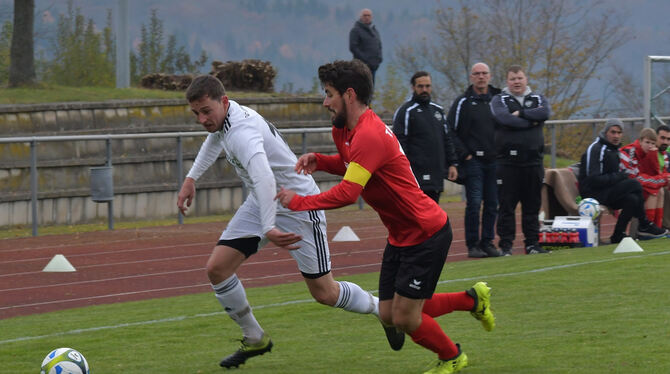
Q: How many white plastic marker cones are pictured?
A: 3